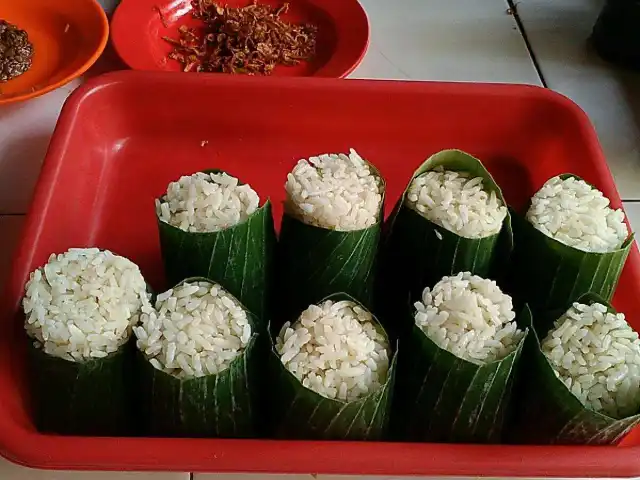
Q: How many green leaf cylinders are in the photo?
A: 9